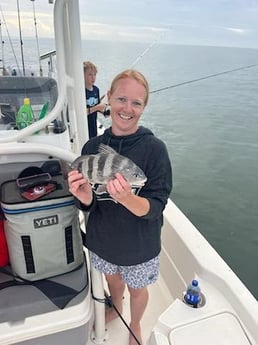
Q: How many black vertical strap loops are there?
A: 2